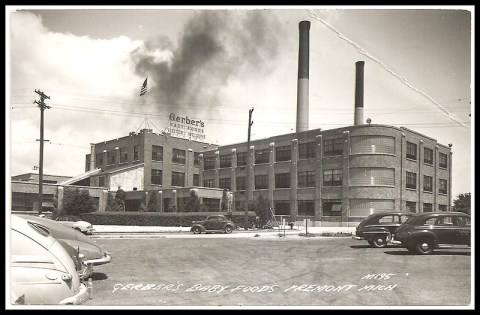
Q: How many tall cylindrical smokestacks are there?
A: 2